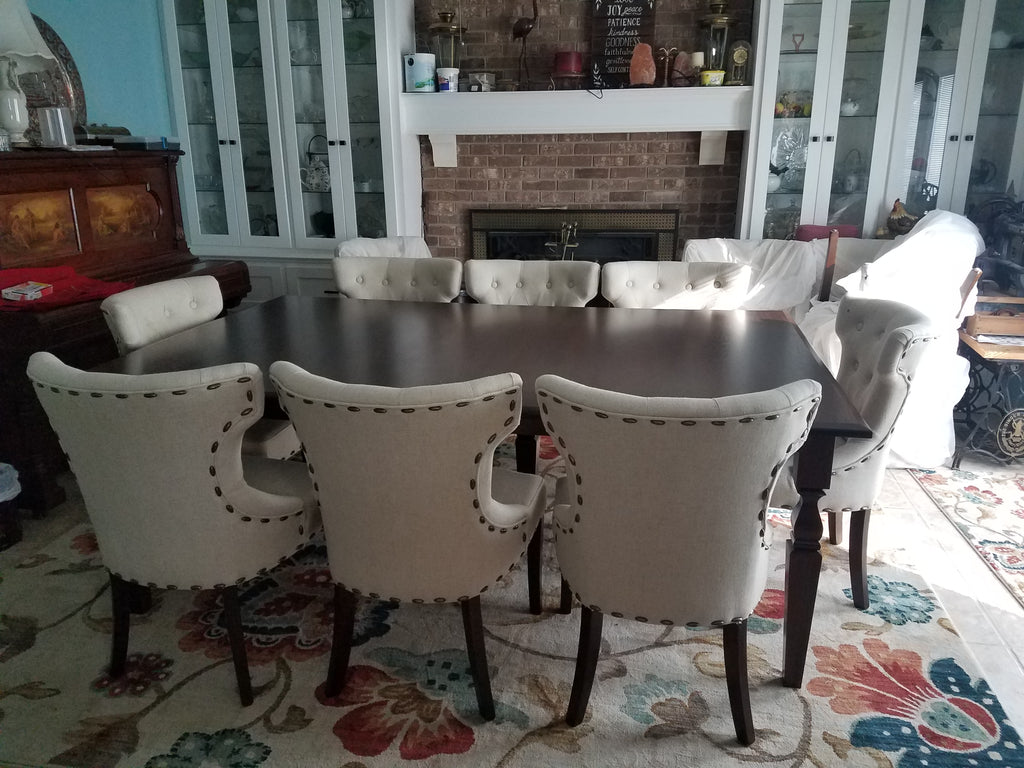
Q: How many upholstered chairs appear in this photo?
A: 8